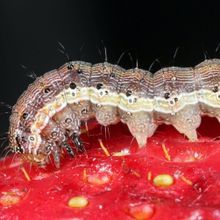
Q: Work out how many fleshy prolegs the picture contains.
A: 2